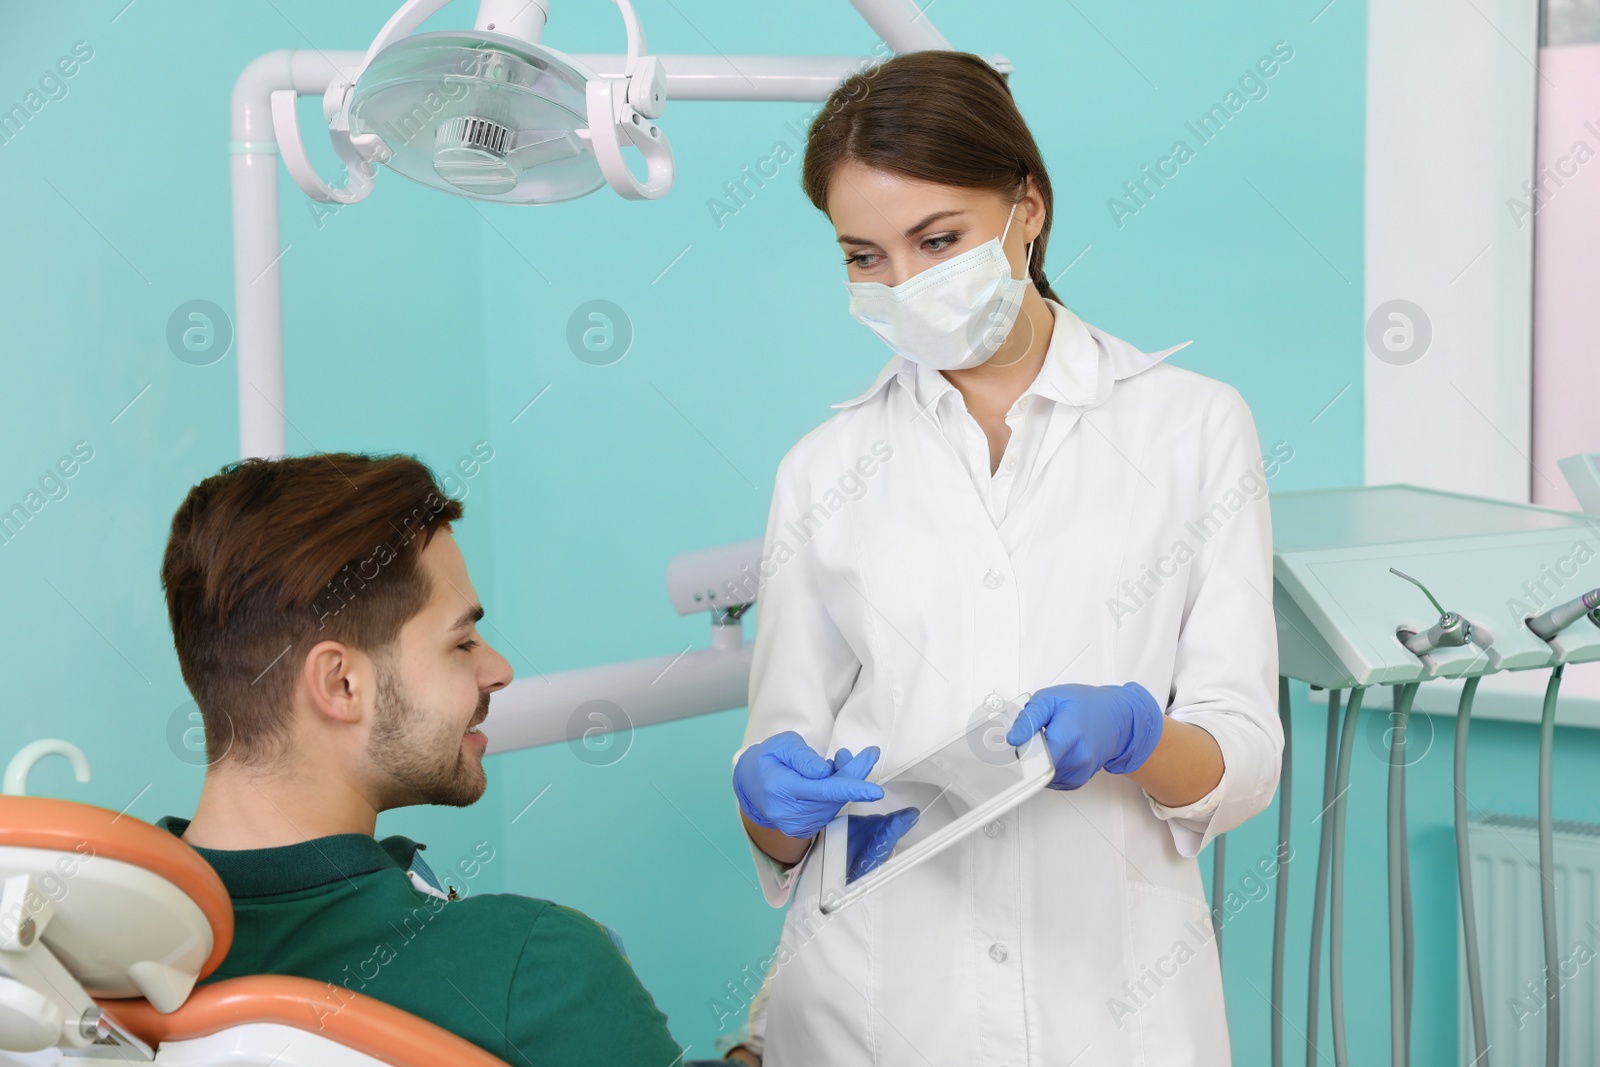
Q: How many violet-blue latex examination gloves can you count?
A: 2